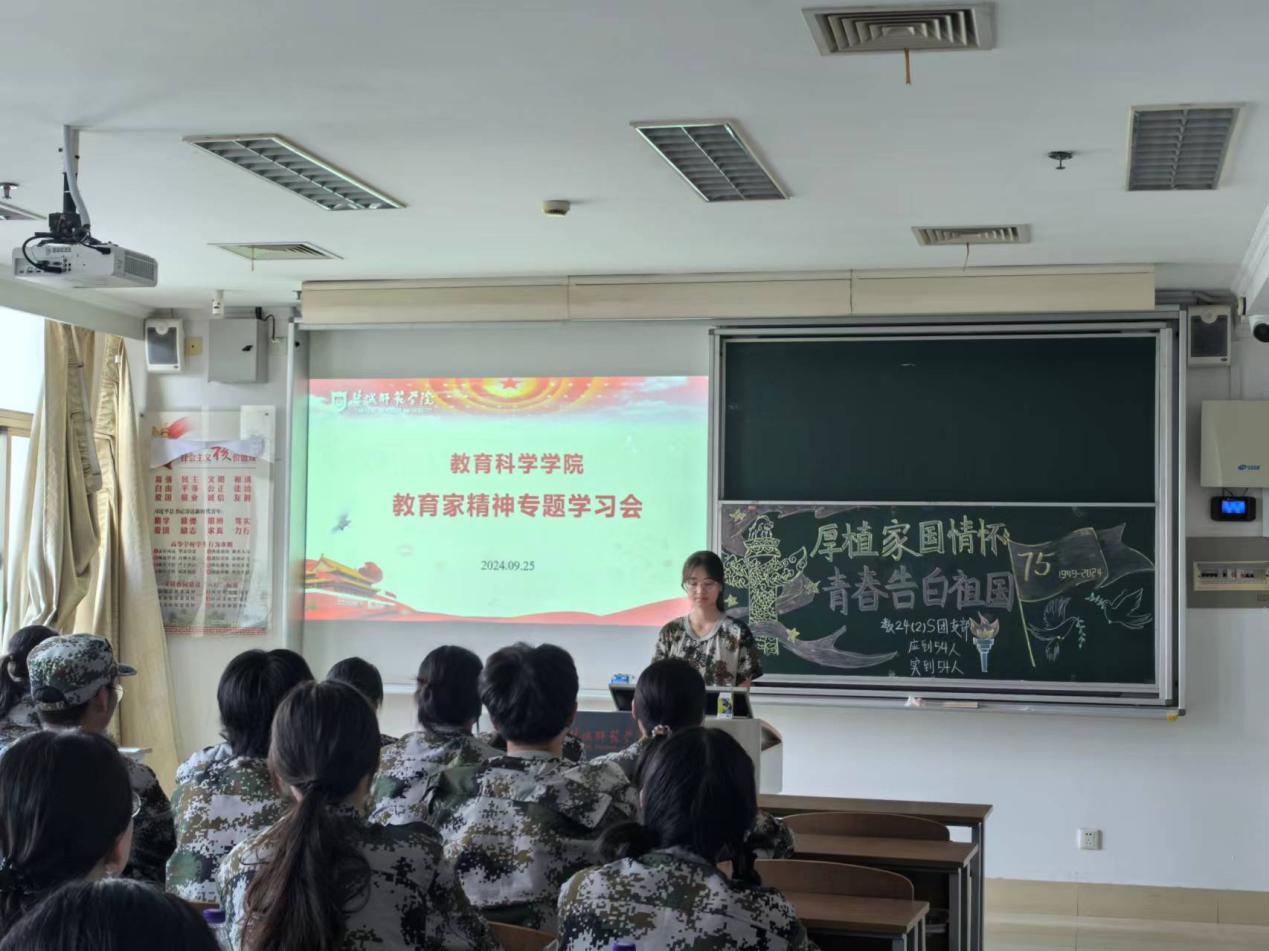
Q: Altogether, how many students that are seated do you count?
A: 11